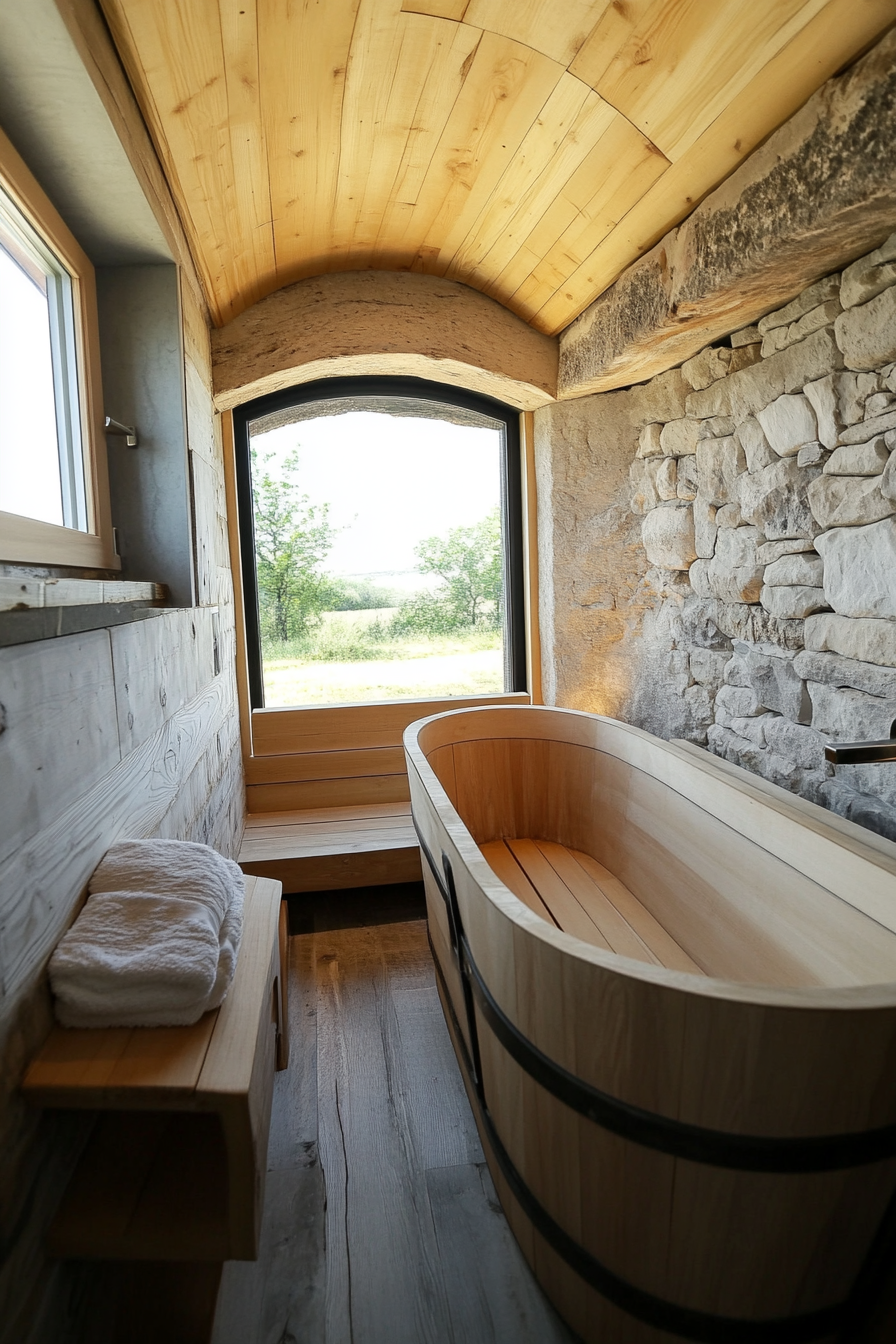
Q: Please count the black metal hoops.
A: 2